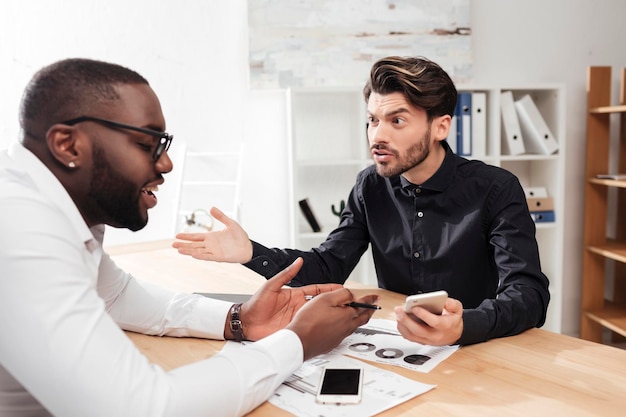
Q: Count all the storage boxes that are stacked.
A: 3